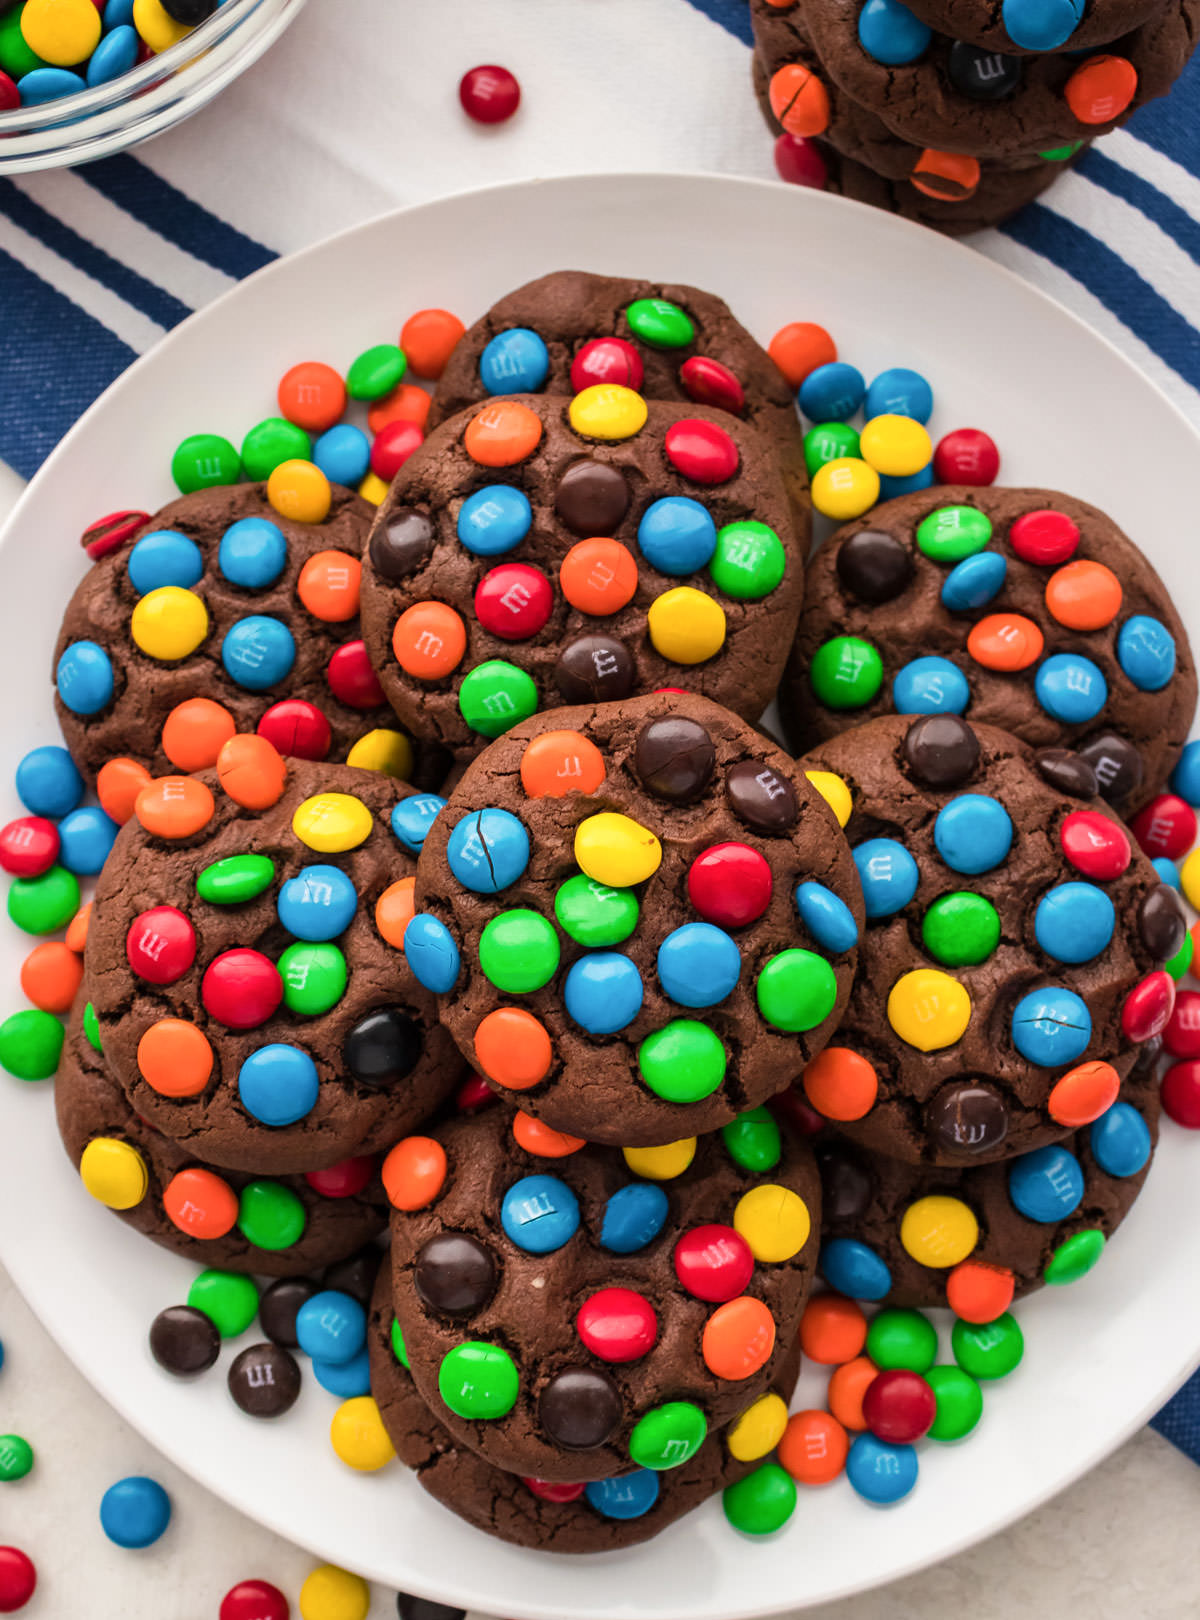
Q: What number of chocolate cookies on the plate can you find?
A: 11